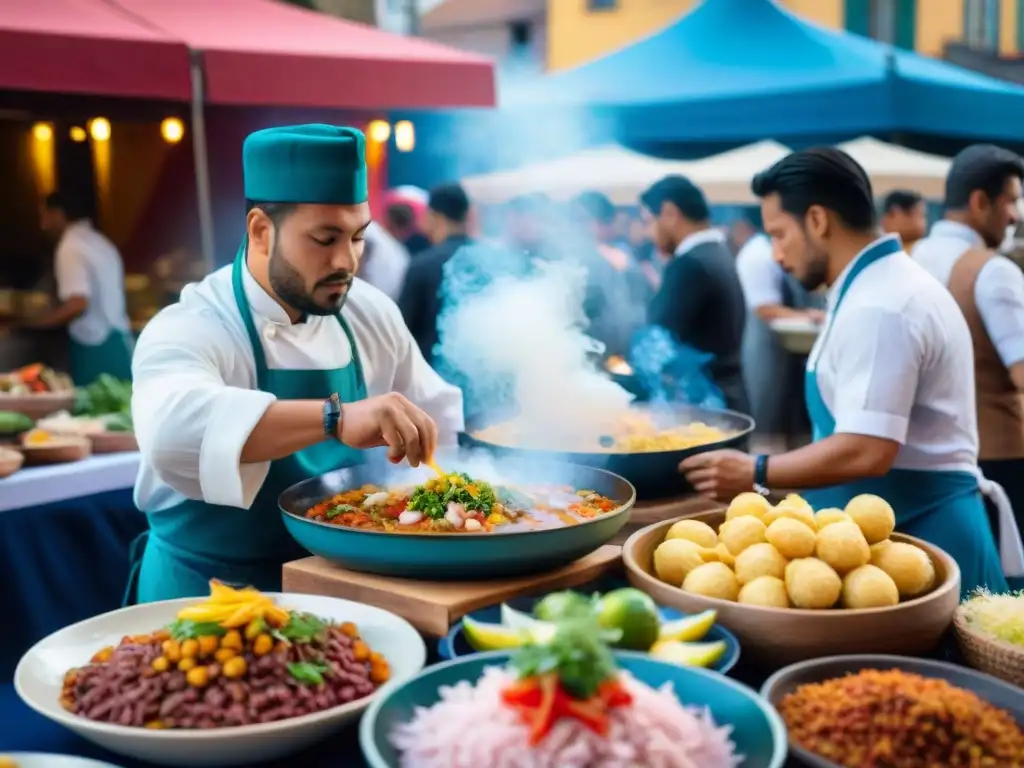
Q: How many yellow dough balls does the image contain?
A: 15